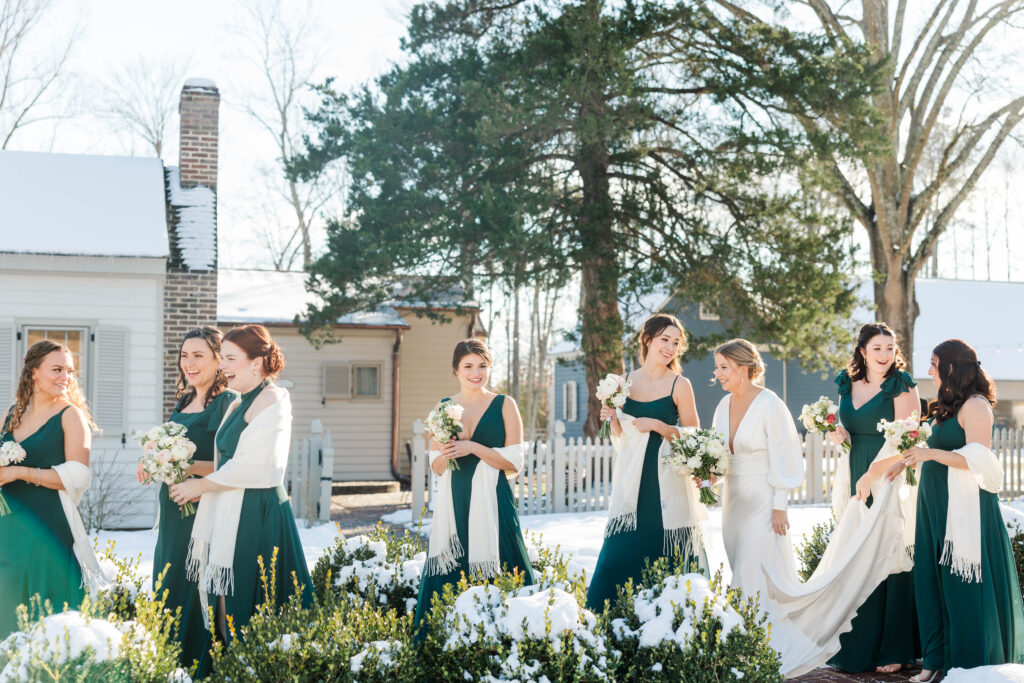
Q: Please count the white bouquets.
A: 7